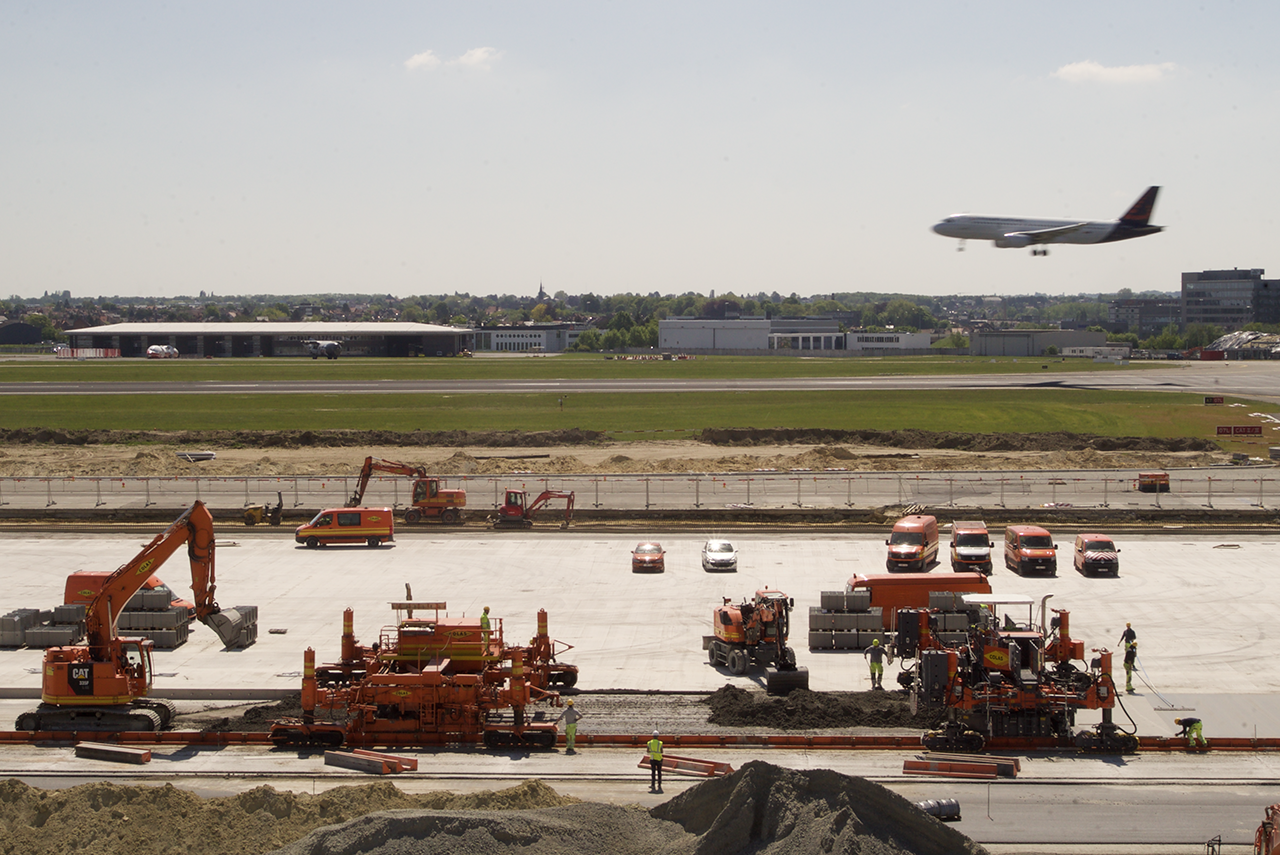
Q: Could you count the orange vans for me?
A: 7